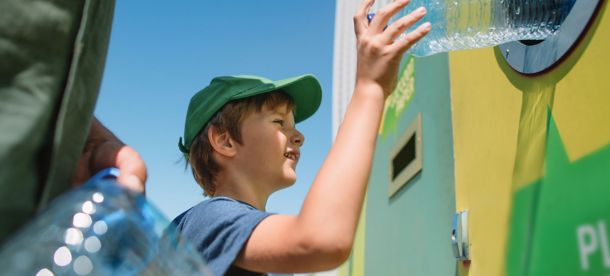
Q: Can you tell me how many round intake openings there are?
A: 1